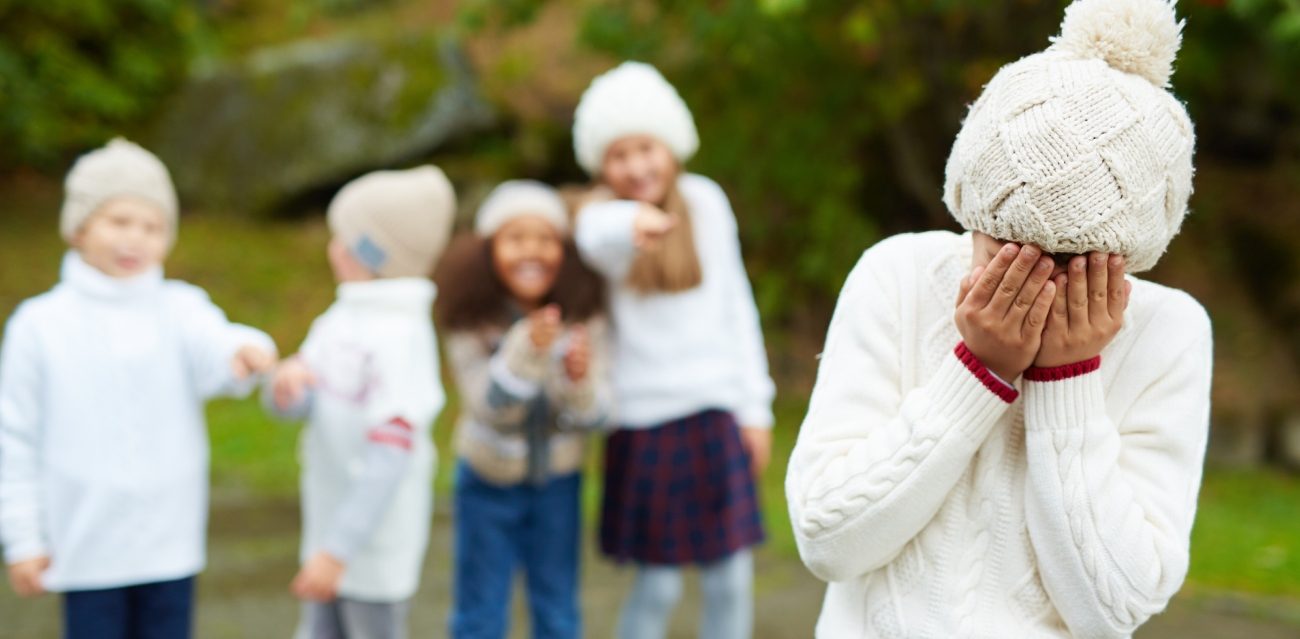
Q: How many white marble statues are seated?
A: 0